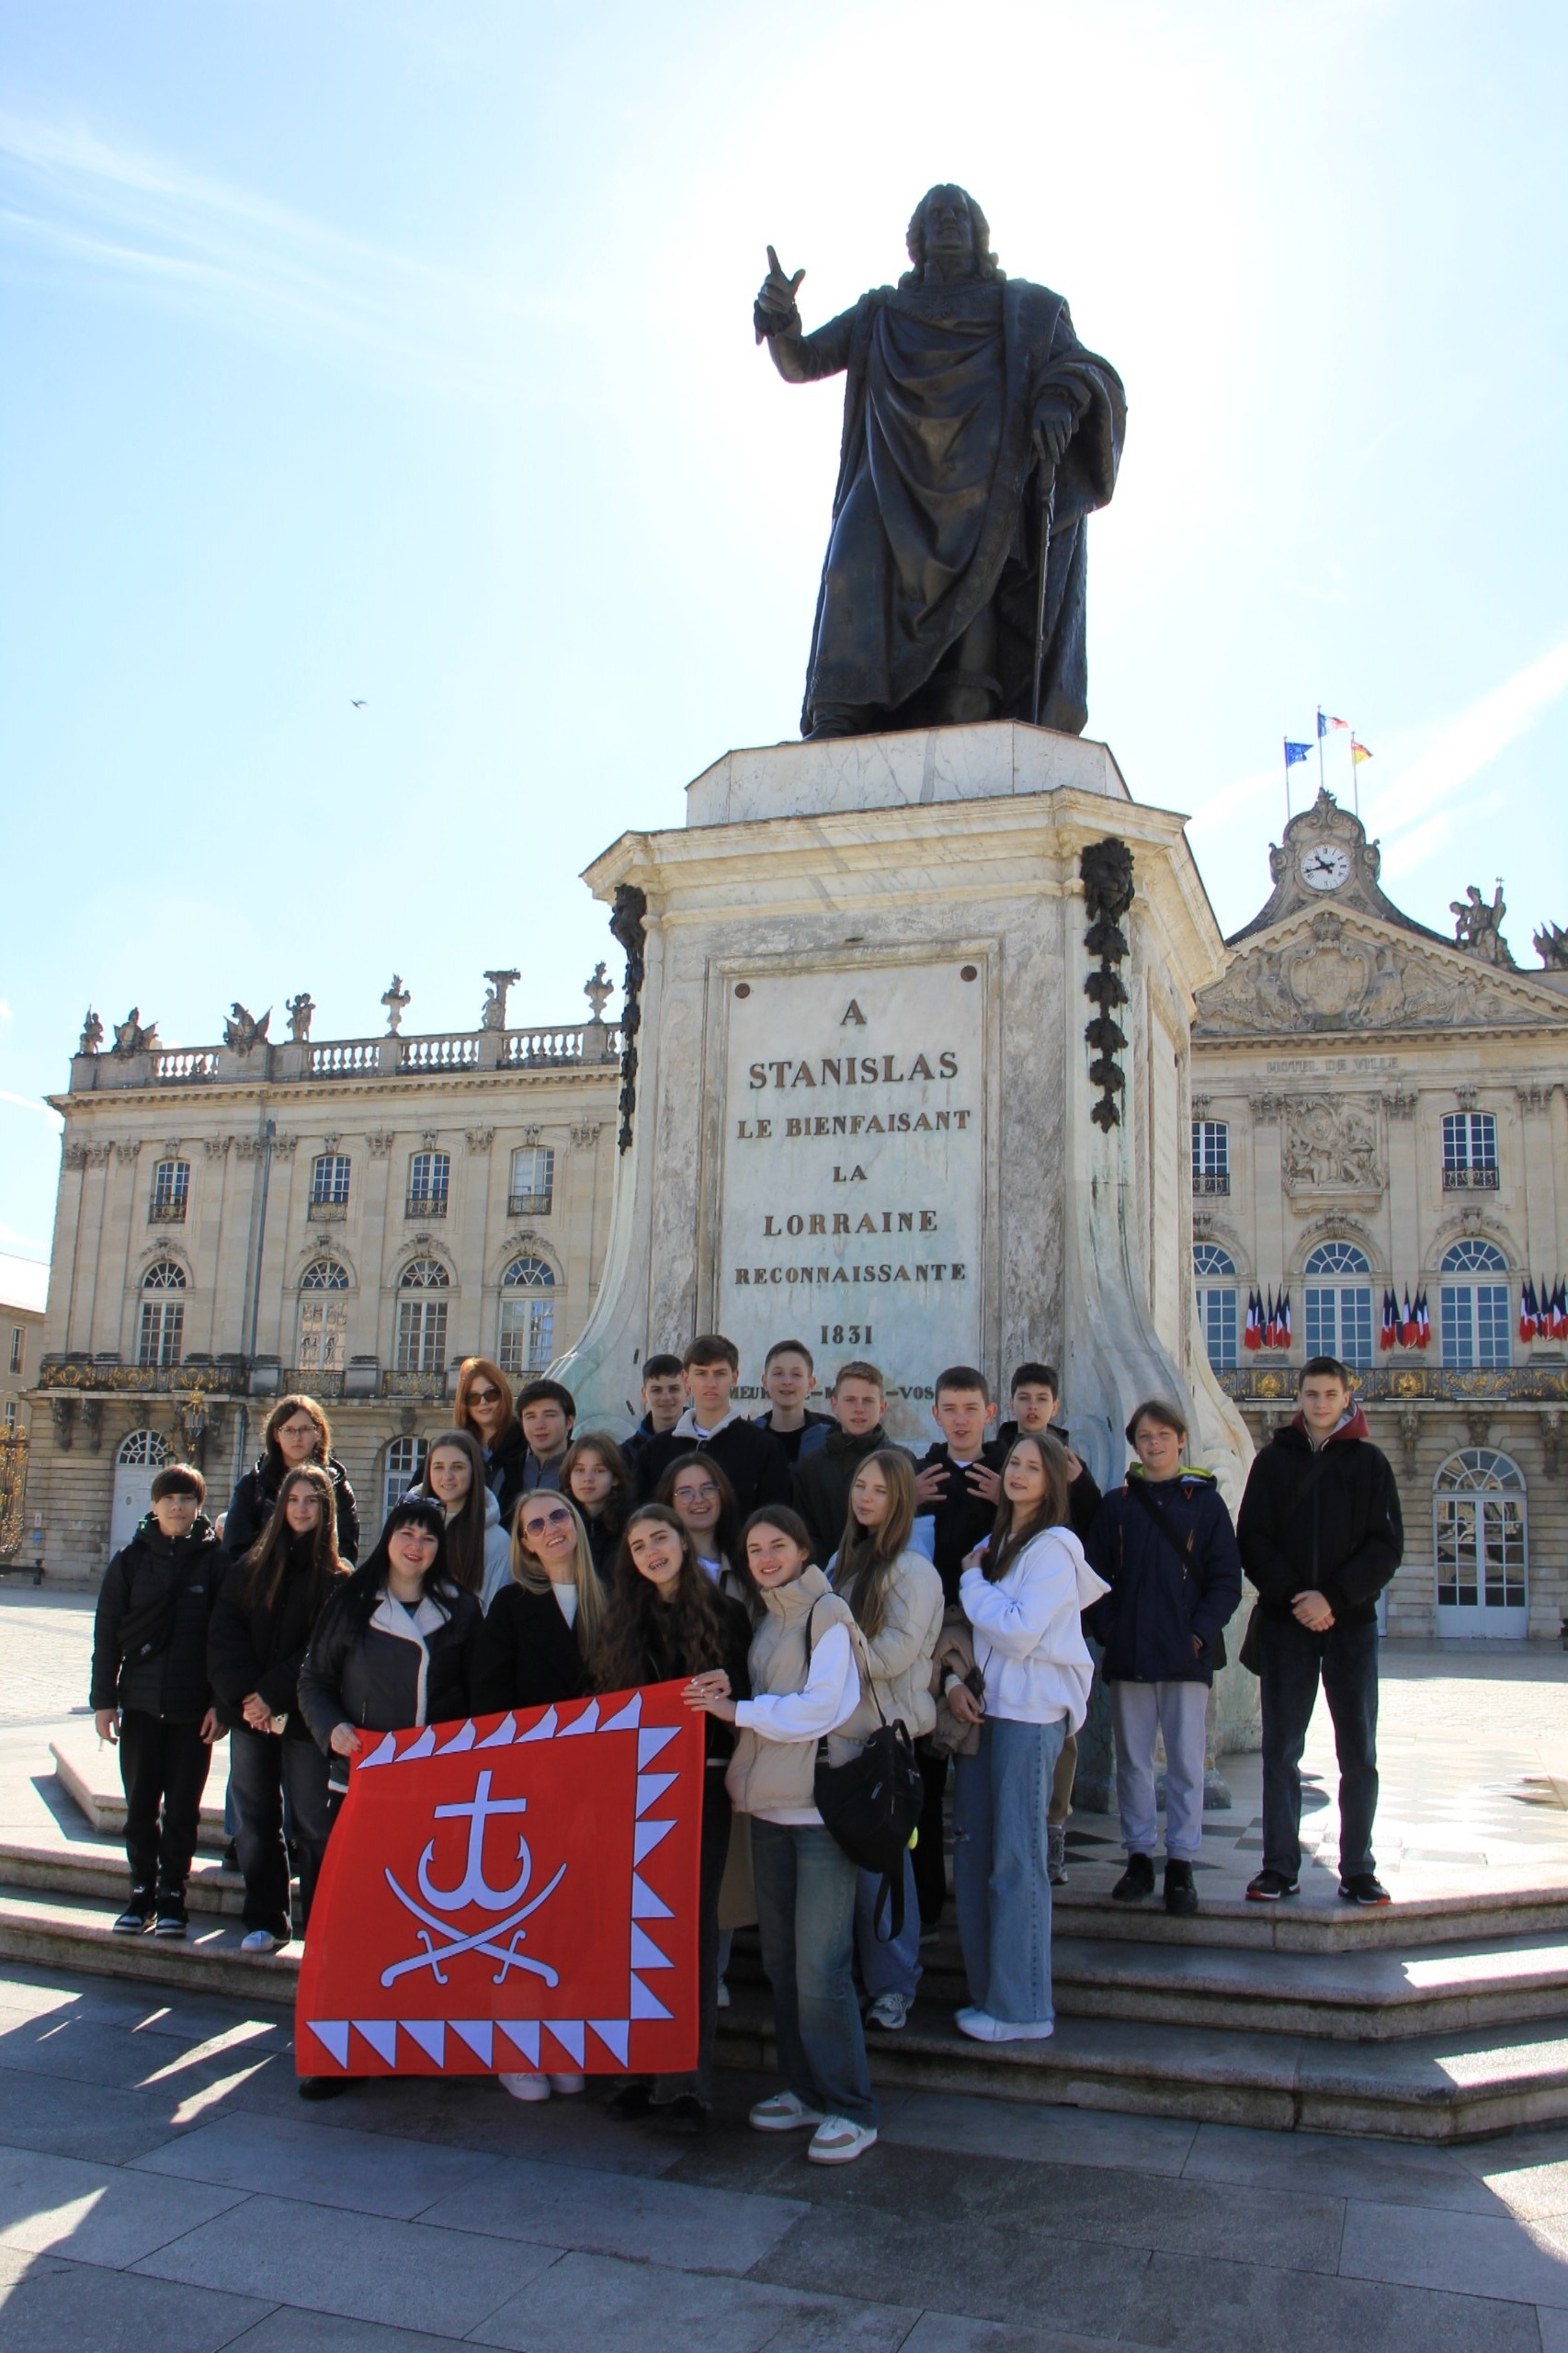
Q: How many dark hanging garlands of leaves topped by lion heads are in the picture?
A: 2